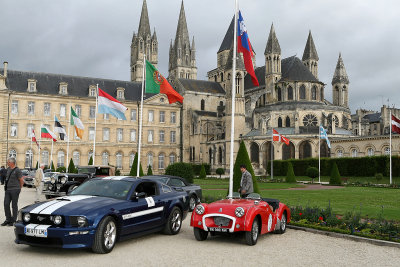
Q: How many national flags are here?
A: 10